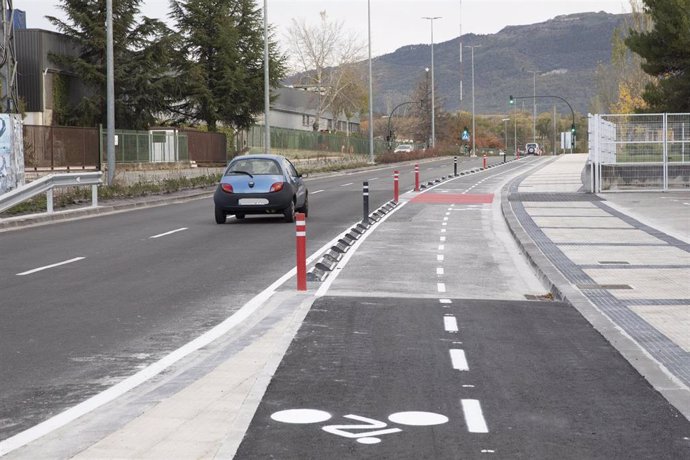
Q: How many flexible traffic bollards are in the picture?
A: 8